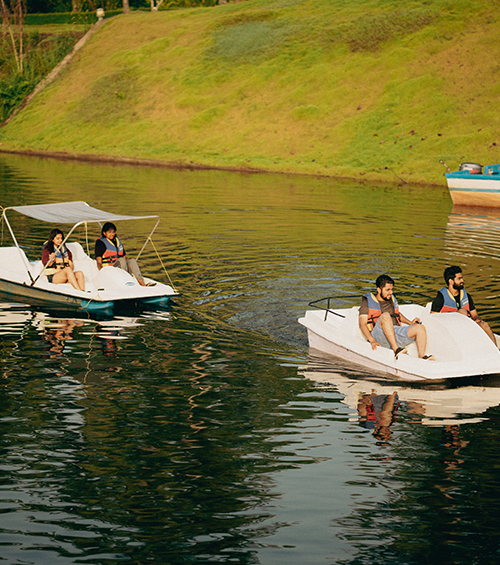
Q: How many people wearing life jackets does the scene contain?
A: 4